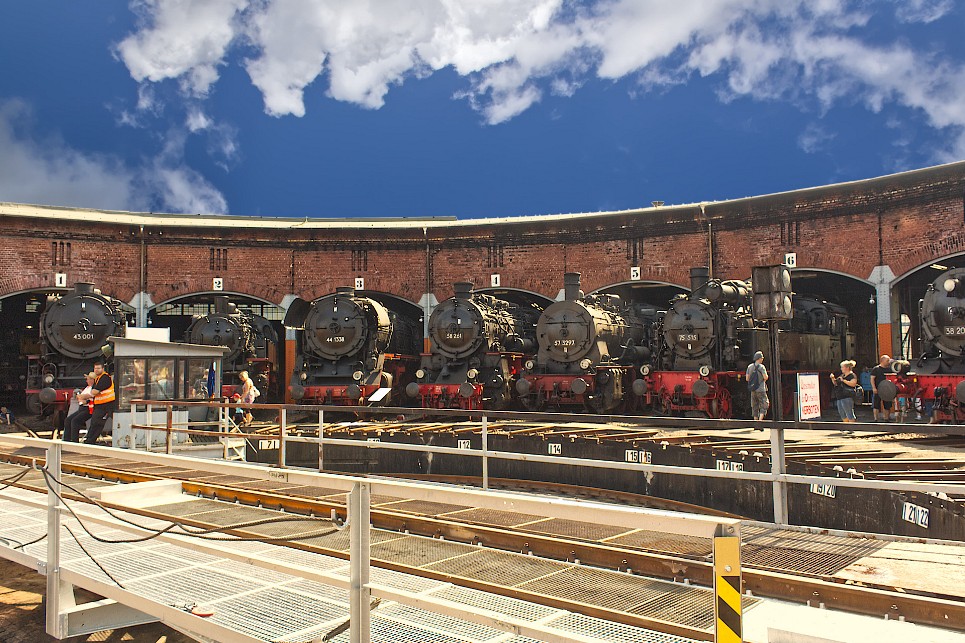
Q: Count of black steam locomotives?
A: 7